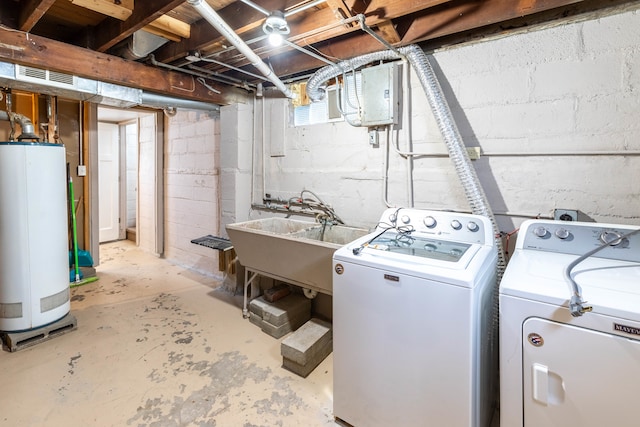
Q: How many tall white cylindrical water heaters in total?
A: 1